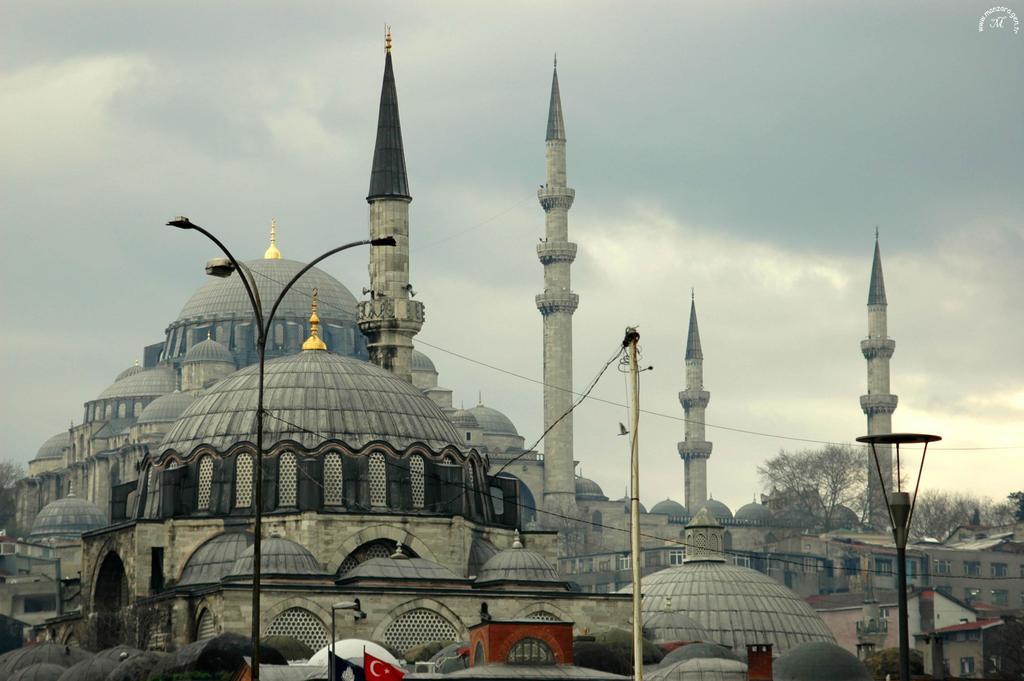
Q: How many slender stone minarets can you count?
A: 4